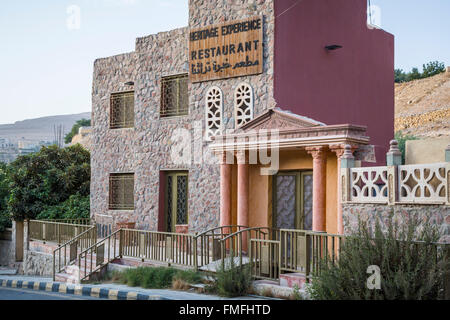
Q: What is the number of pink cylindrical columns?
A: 4